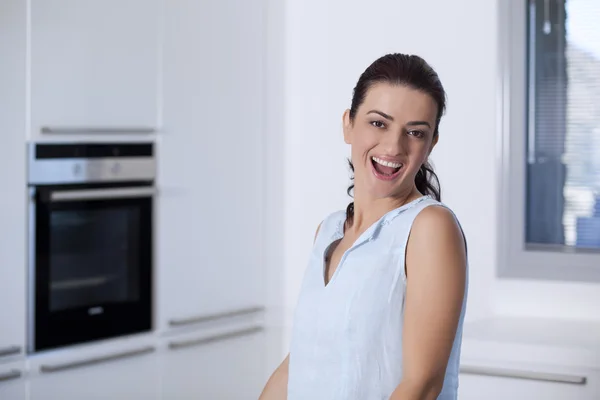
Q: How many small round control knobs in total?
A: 2